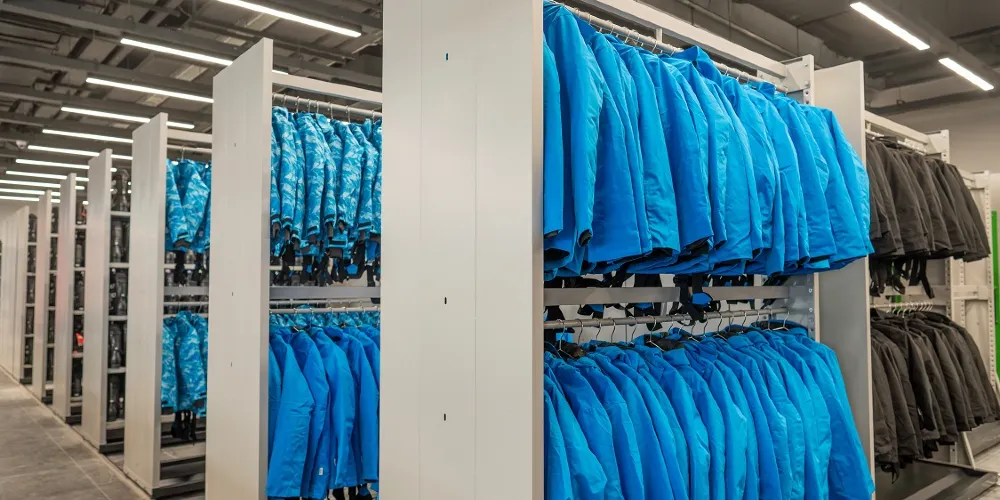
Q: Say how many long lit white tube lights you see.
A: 13